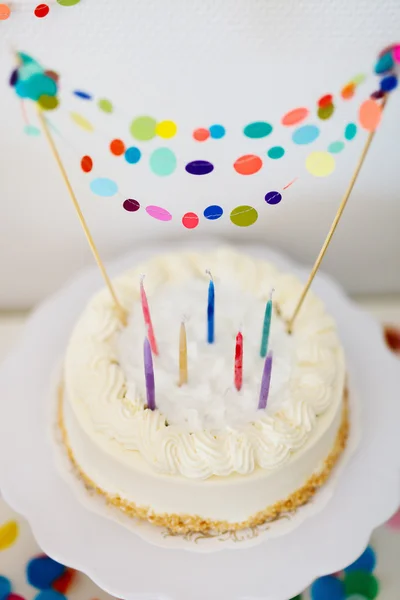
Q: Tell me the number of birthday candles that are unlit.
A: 7